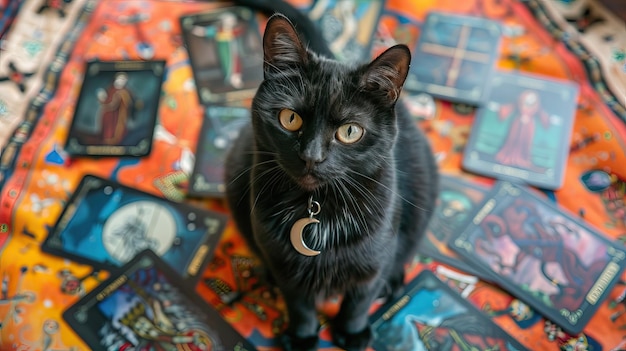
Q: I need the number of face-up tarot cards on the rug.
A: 11